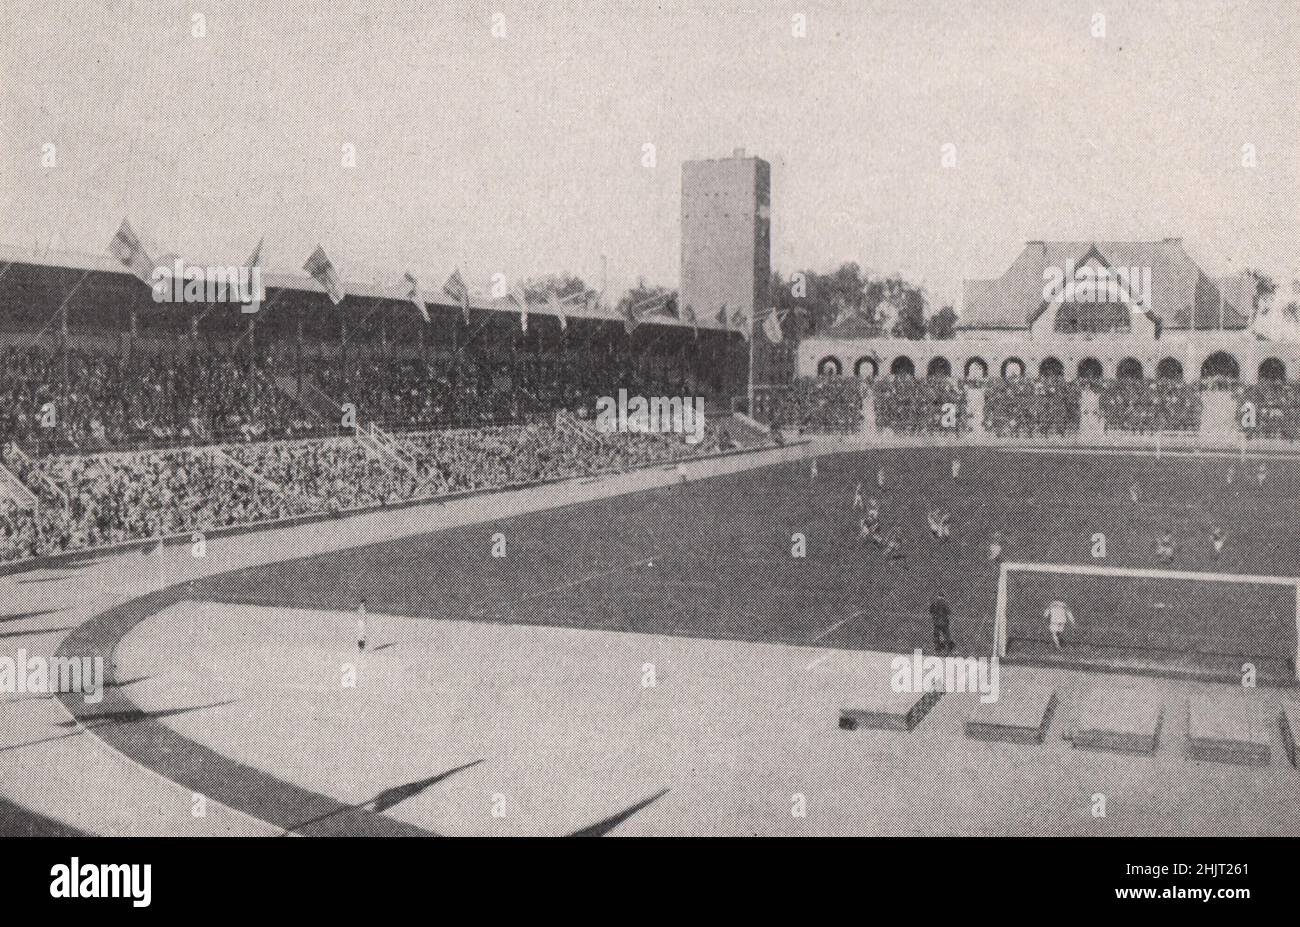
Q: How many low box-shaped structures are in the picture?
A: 5